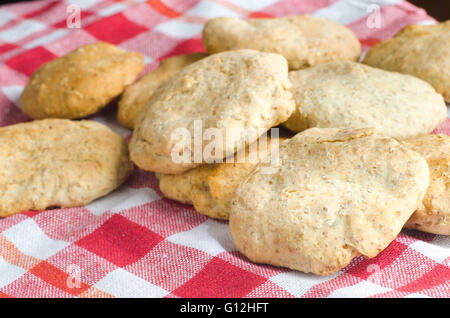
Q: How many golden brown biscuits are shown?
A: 10